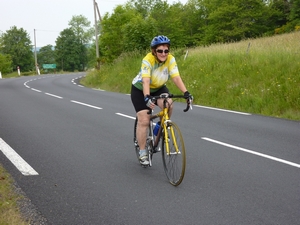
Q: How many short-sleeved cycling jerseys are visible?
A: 1